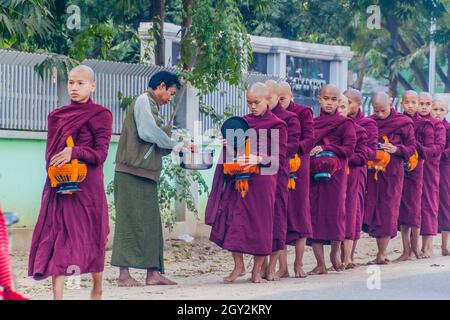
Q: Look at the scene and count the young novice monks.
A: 11